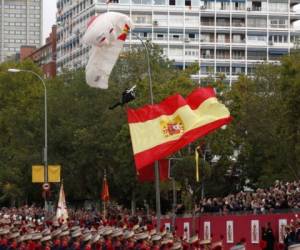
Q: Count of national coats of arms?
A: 1